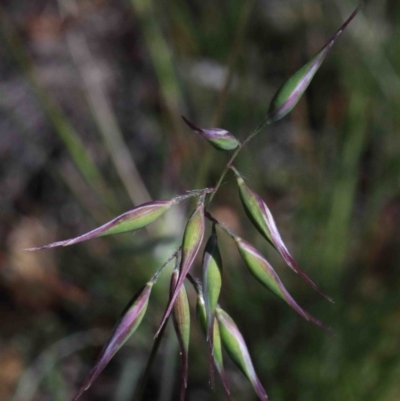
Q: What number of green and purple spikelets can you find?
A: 11